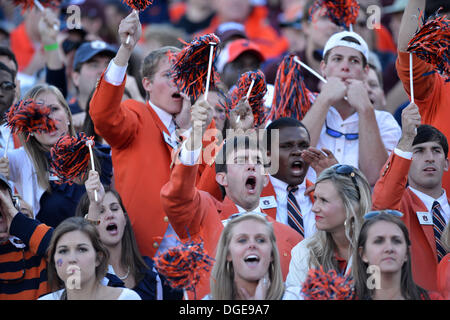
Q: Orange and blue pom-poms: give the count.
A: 11